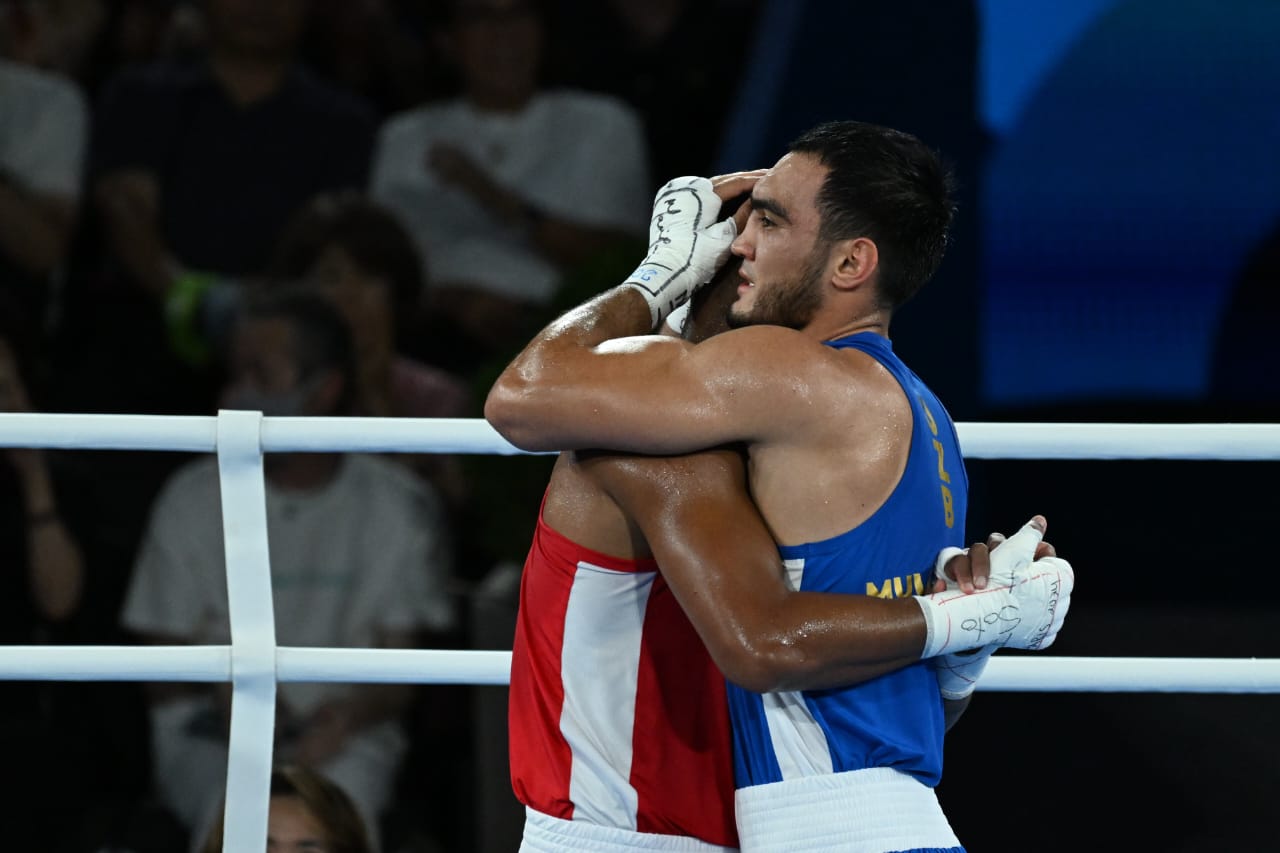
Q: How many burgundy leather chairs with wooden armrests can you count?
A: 0